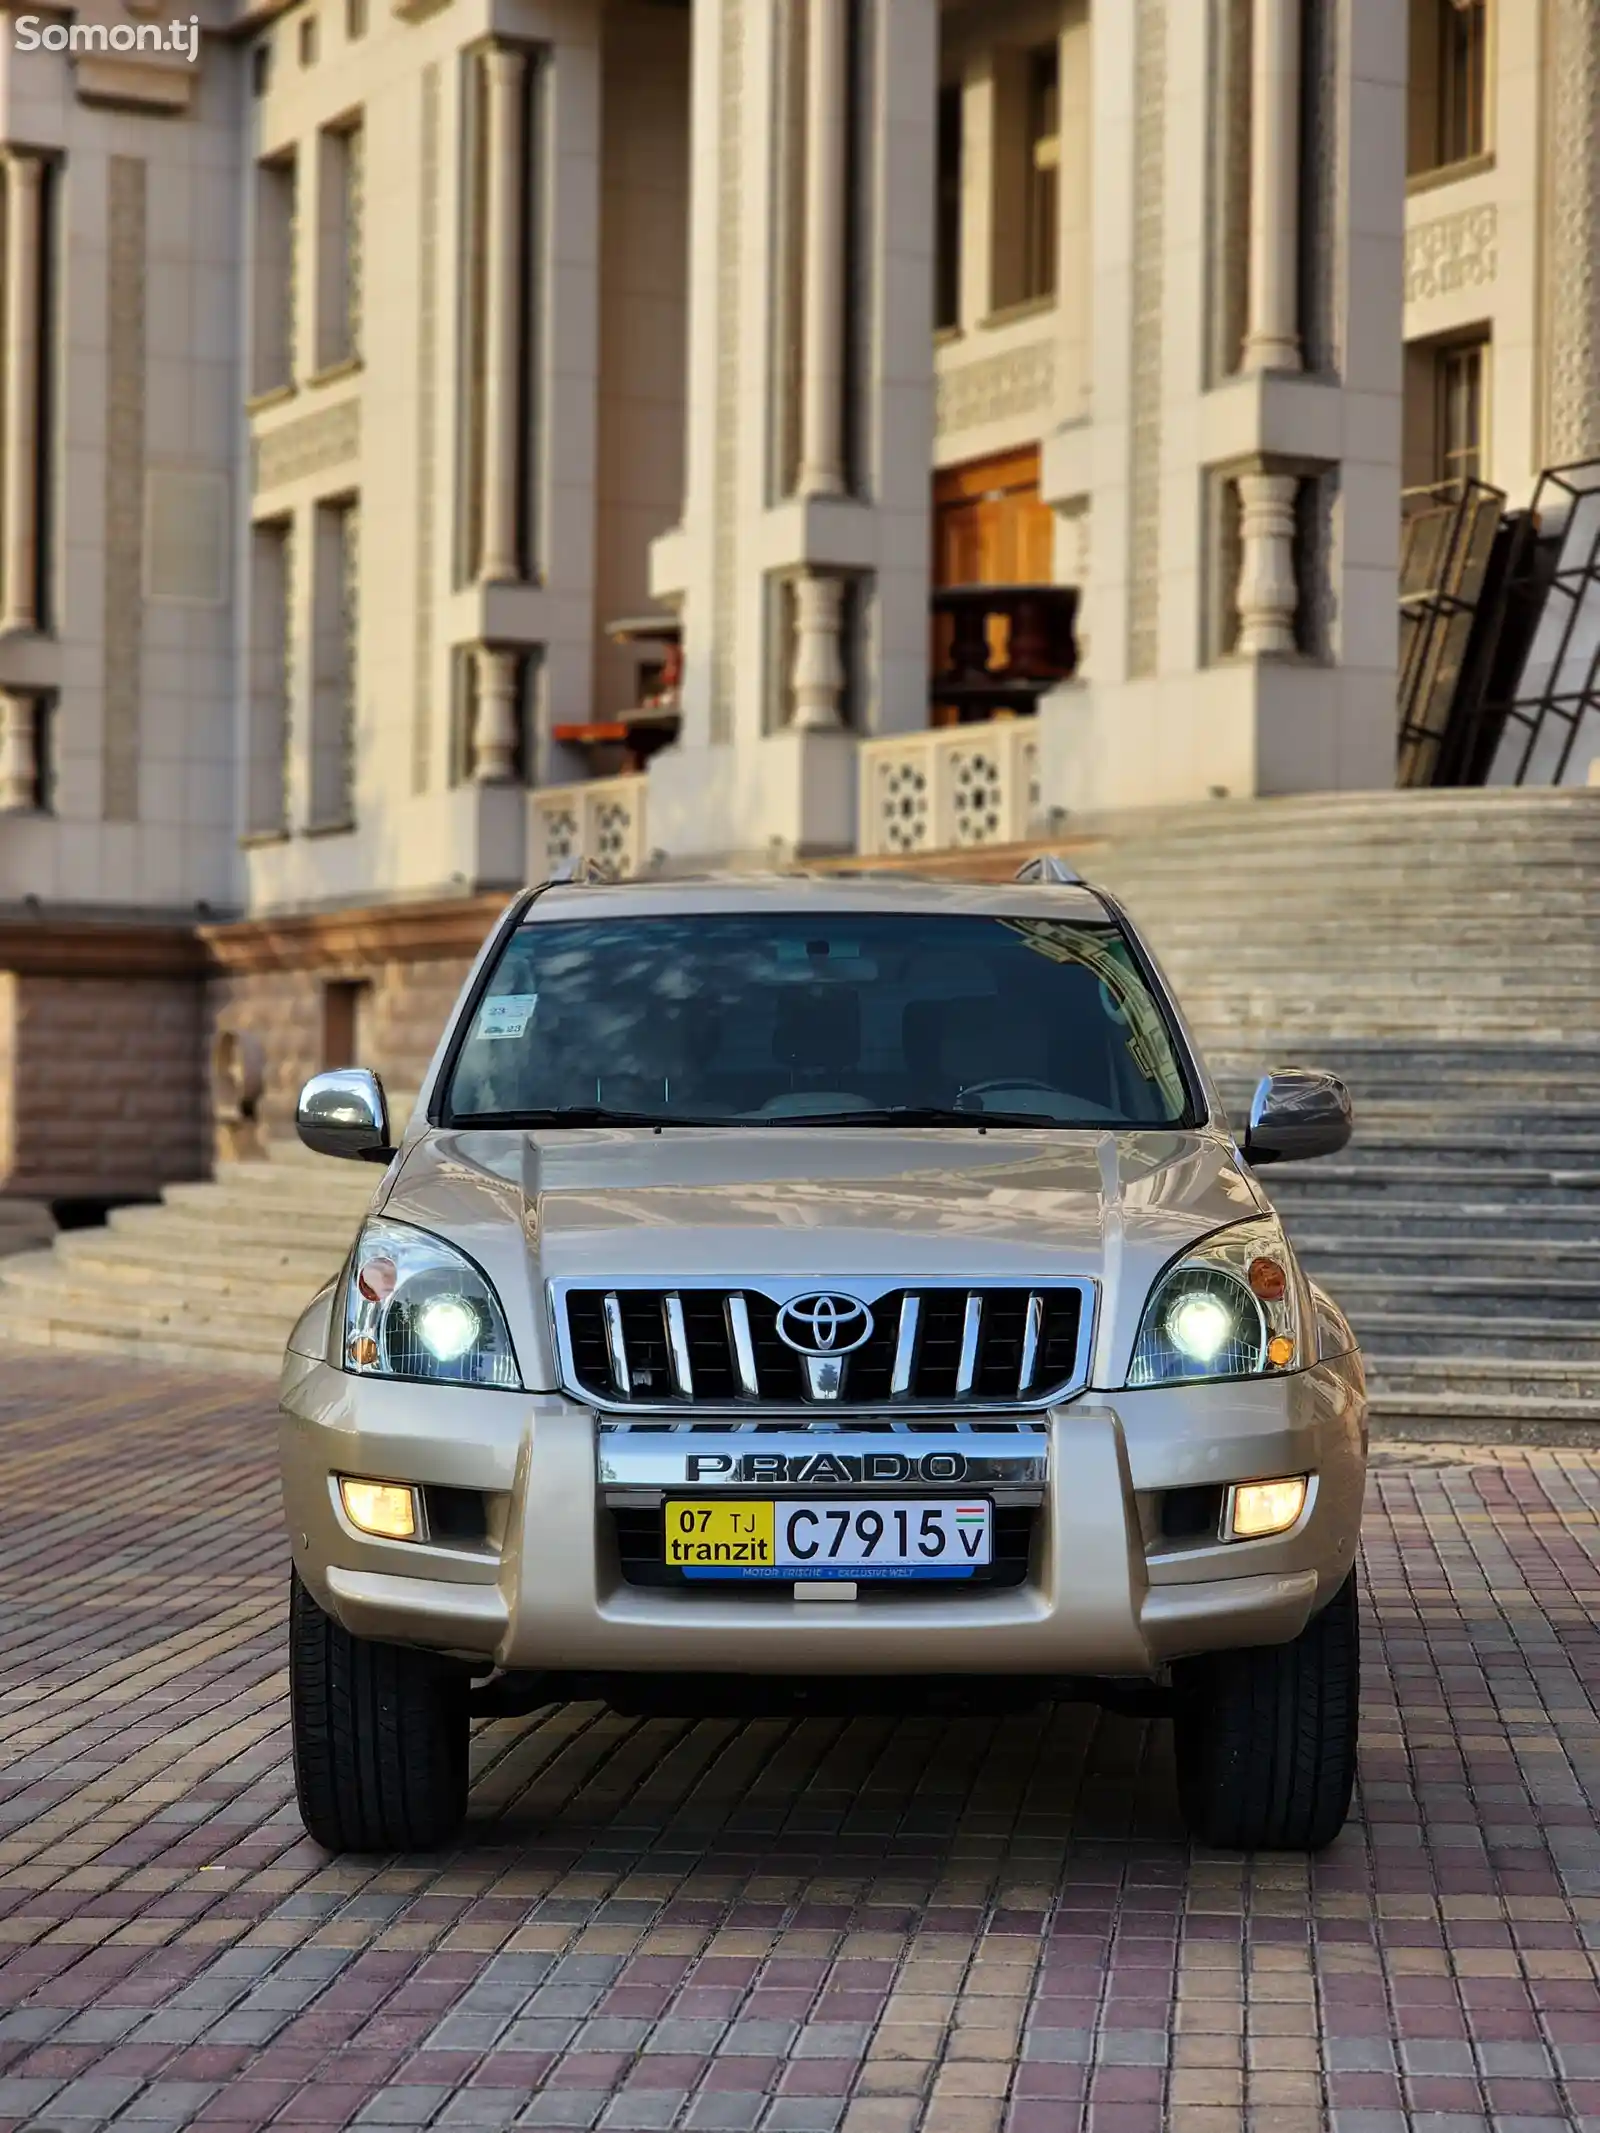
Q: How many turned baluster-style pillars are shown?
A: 4